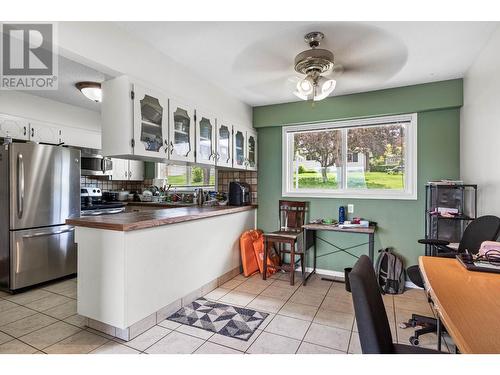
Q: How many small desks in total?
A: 1